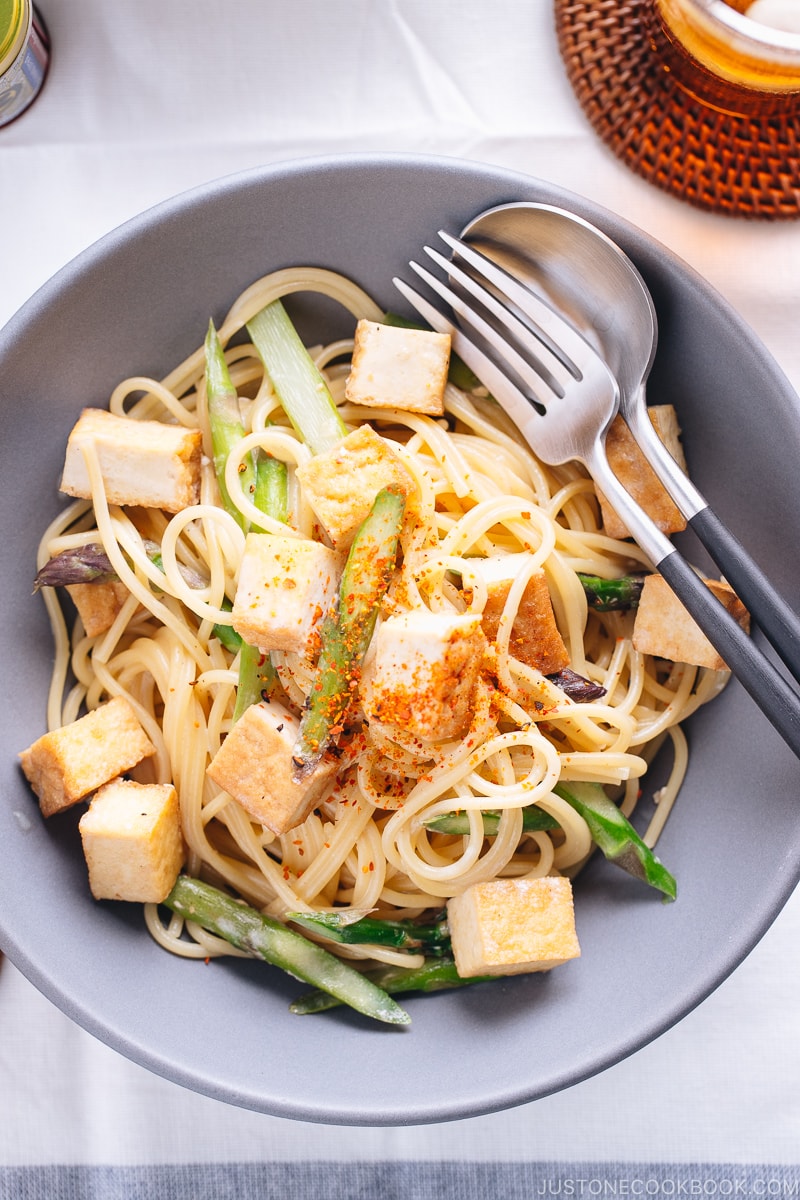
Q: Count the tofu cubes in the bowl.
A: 13